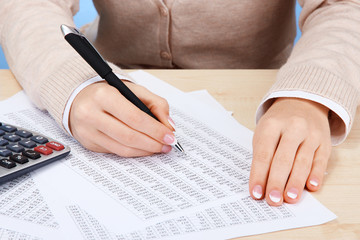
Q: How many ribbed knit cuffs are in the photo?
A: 2